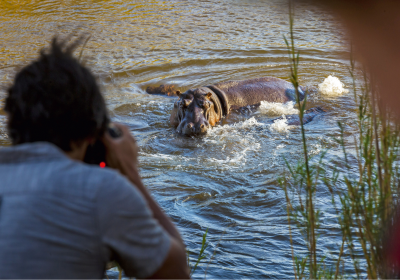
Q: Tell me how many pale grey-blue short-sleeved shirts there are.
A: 1